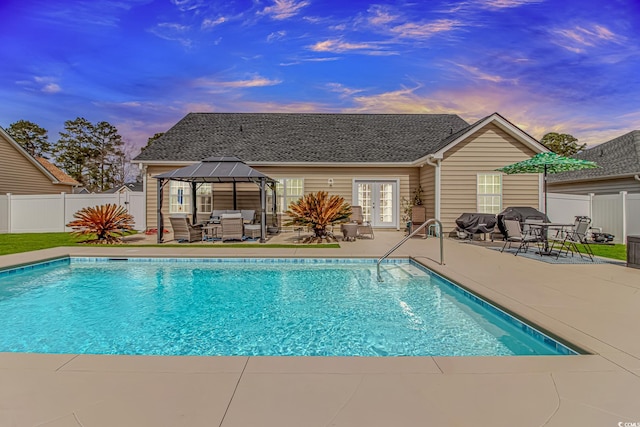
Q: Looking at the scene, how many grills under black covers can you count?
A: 2